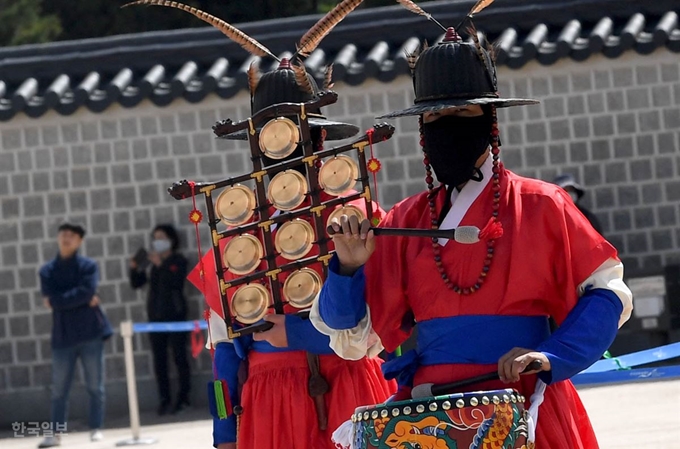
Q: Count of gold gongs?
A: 9